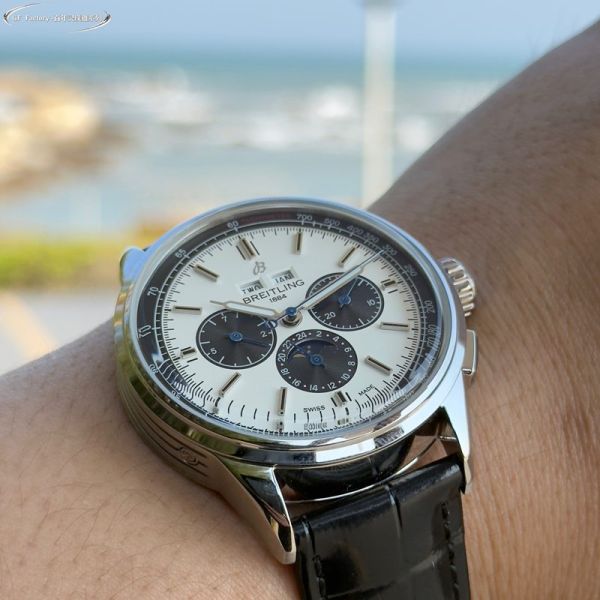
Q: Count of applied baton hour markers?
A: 12